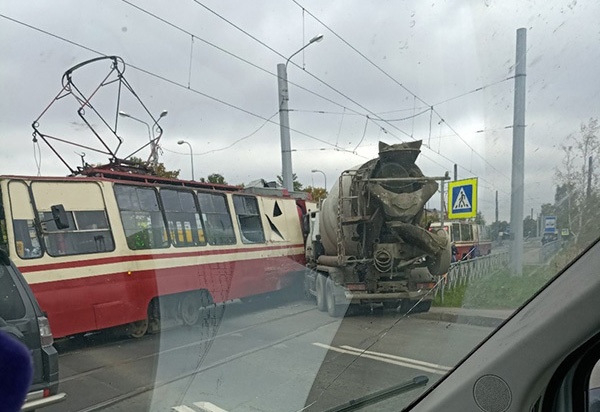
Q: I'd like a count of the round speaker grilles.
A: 1